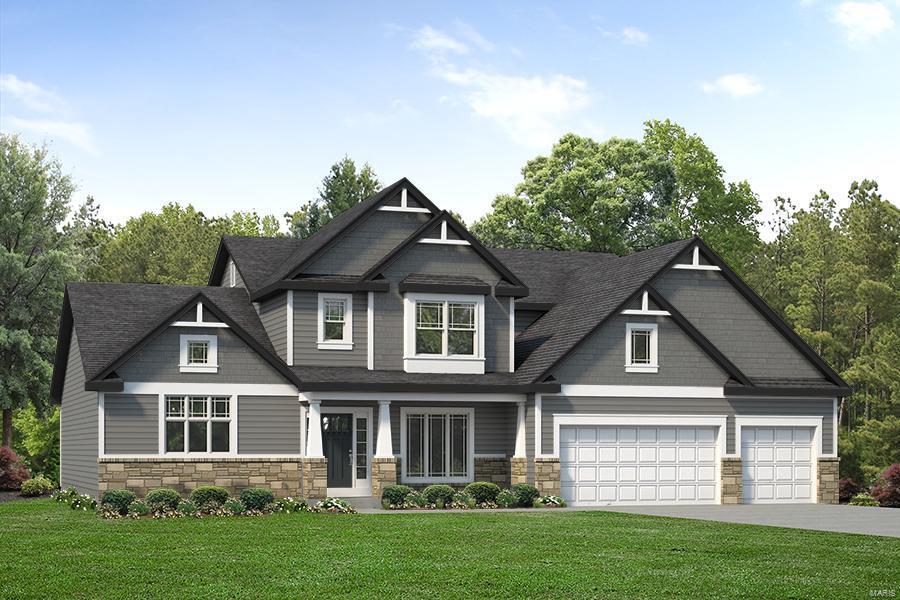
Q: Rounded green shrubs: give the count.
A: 8